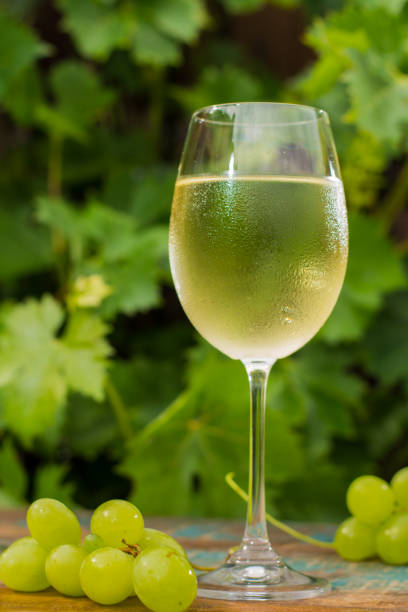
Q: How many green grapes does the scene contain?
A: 12